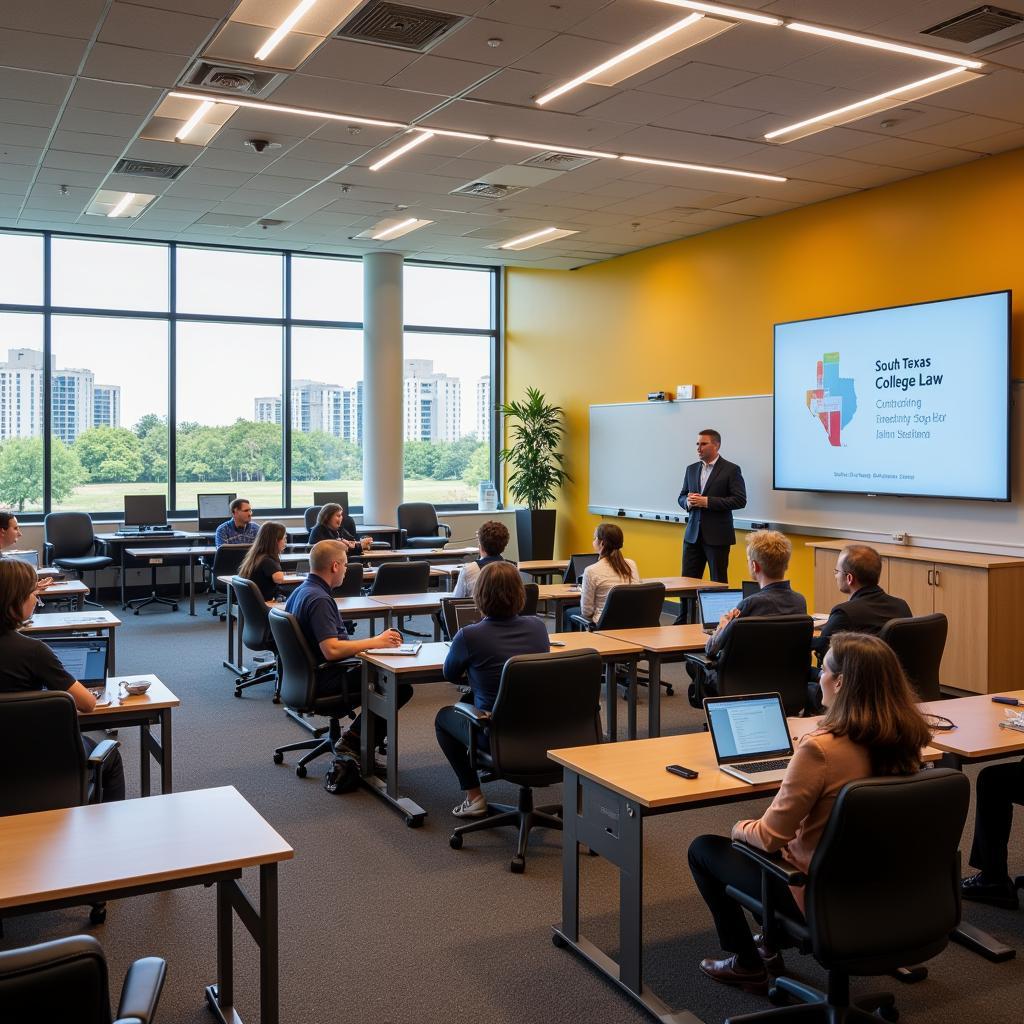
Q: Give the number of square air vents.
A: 6